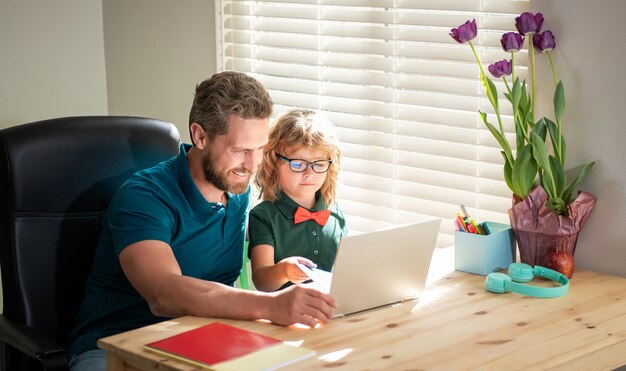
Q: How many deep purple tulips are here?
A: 5